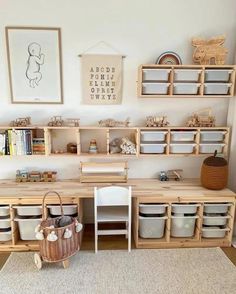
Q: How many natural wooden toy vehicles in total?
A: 5